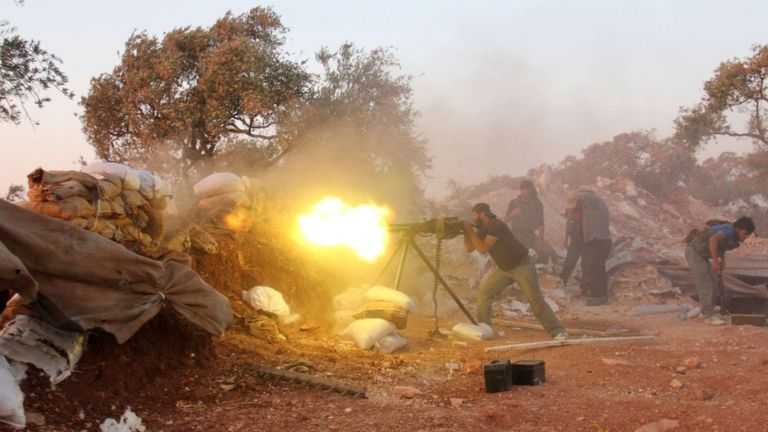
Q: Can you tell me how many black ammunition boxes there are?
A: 2